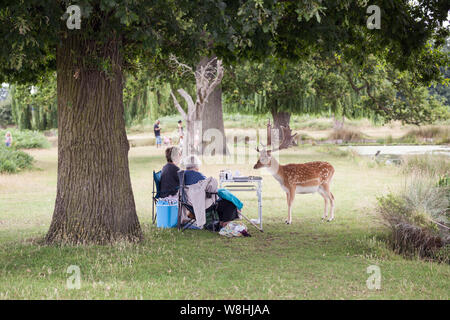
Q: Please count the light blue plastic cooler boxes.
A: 1